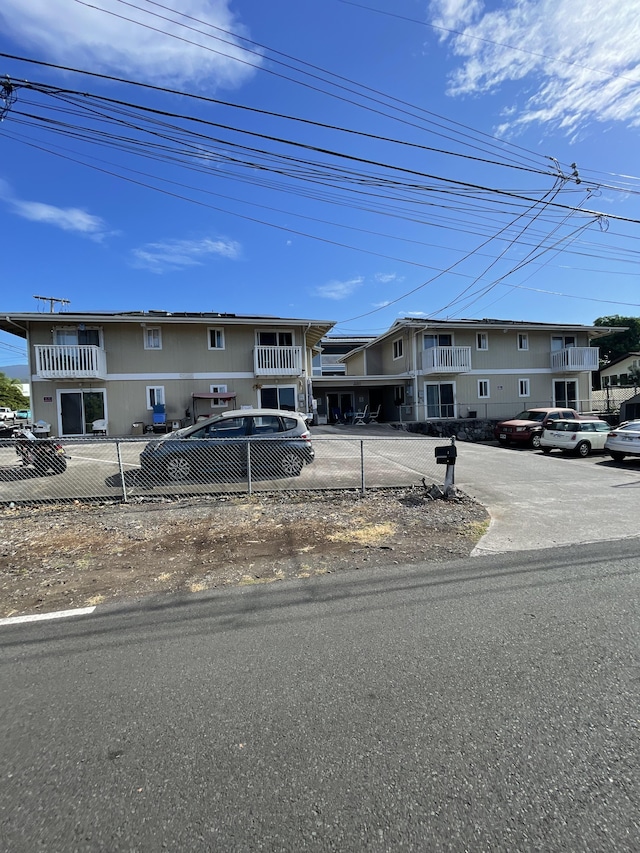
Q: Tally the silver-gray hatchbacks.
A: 1